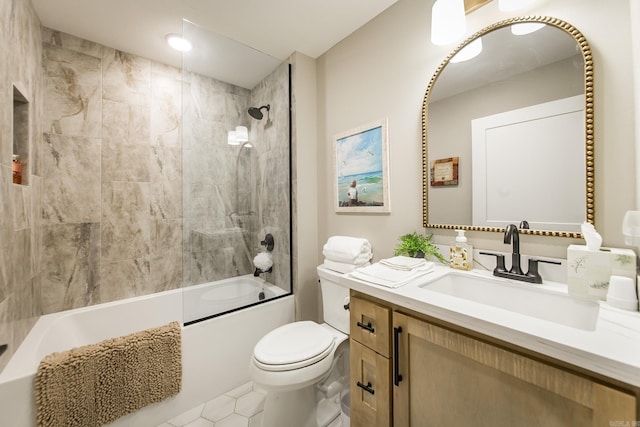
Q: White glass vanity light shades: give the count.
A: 2